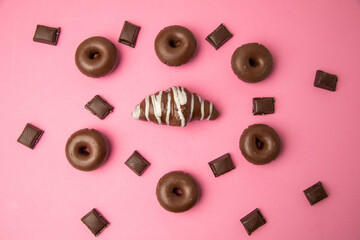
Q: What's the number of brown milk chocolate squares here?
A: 12